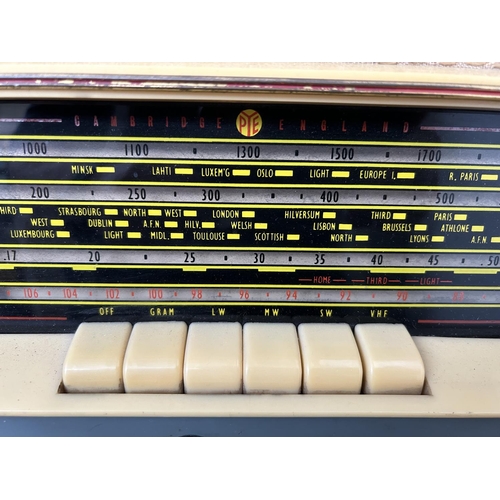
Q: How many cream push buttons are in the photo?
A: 6